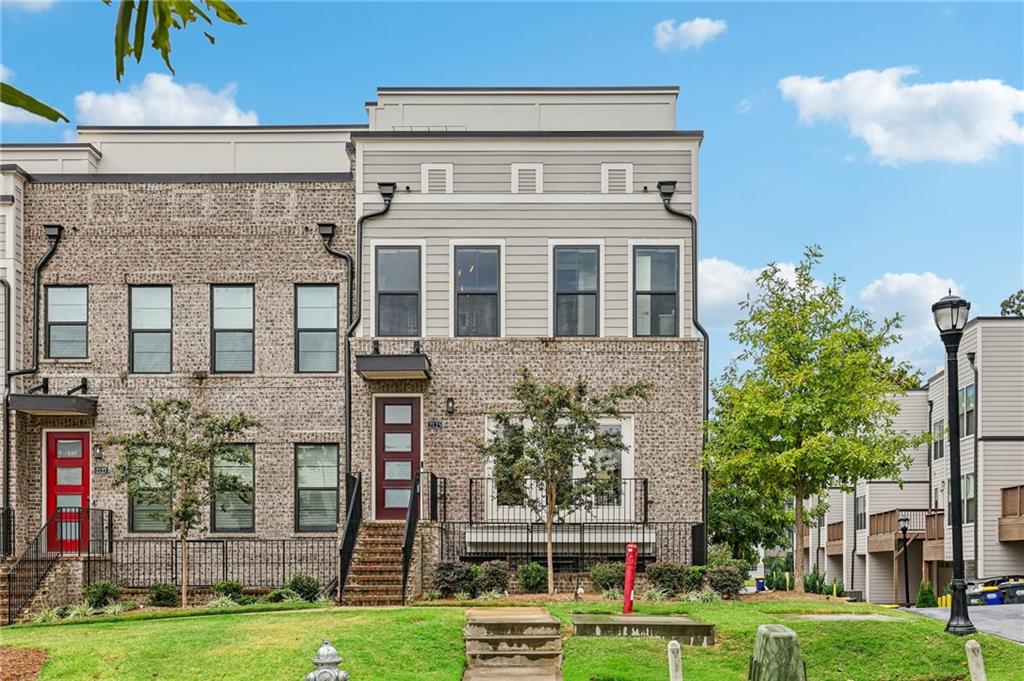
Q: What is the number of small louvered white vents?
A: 3